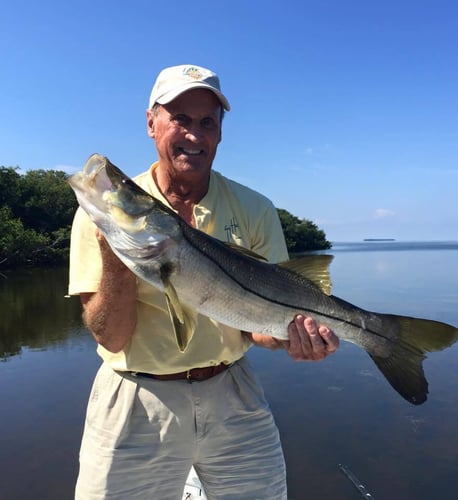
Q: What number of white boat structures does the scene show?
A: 1